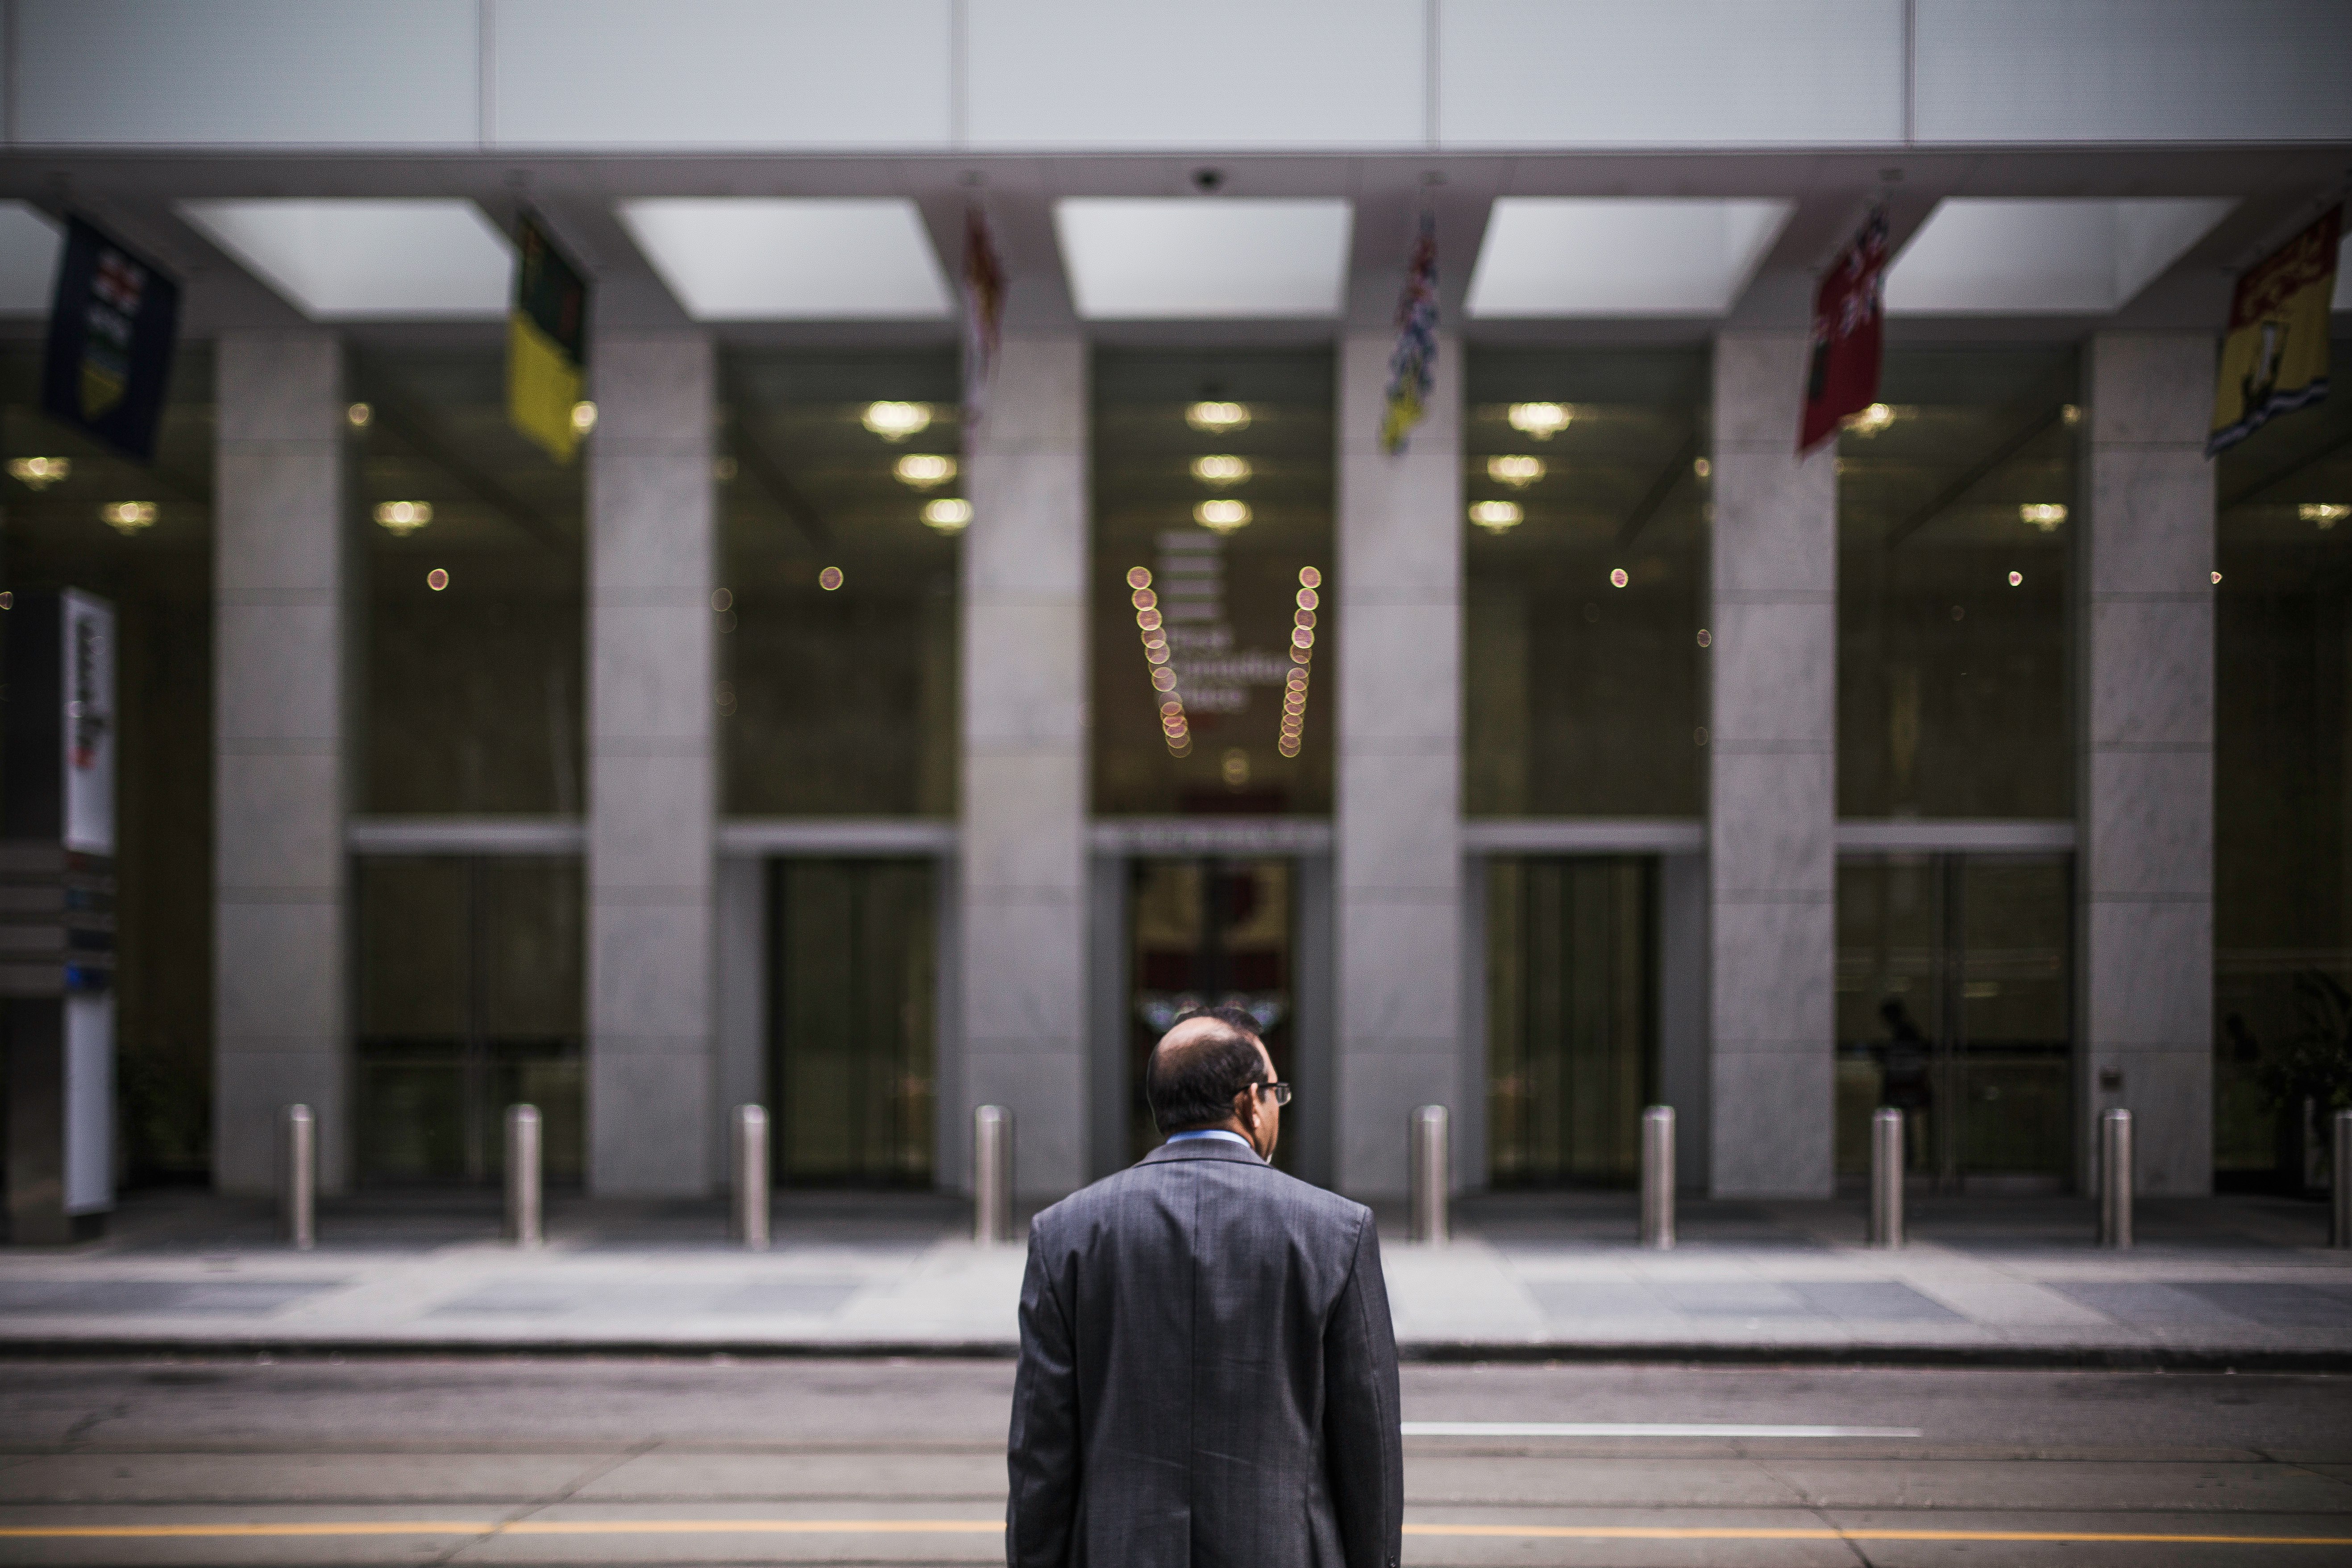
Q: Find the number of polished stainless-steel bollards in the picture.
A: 9